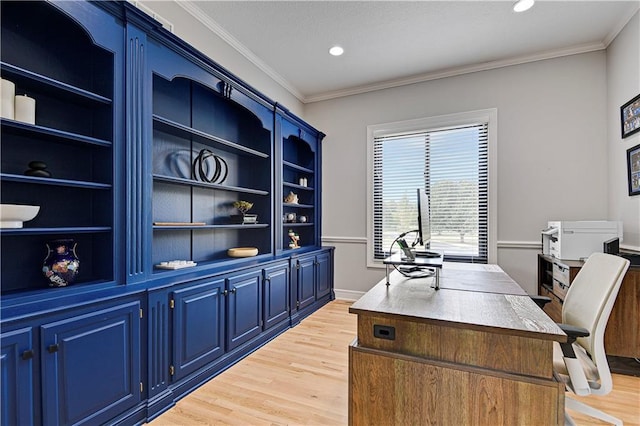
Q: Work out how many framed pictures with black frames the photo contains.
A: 2